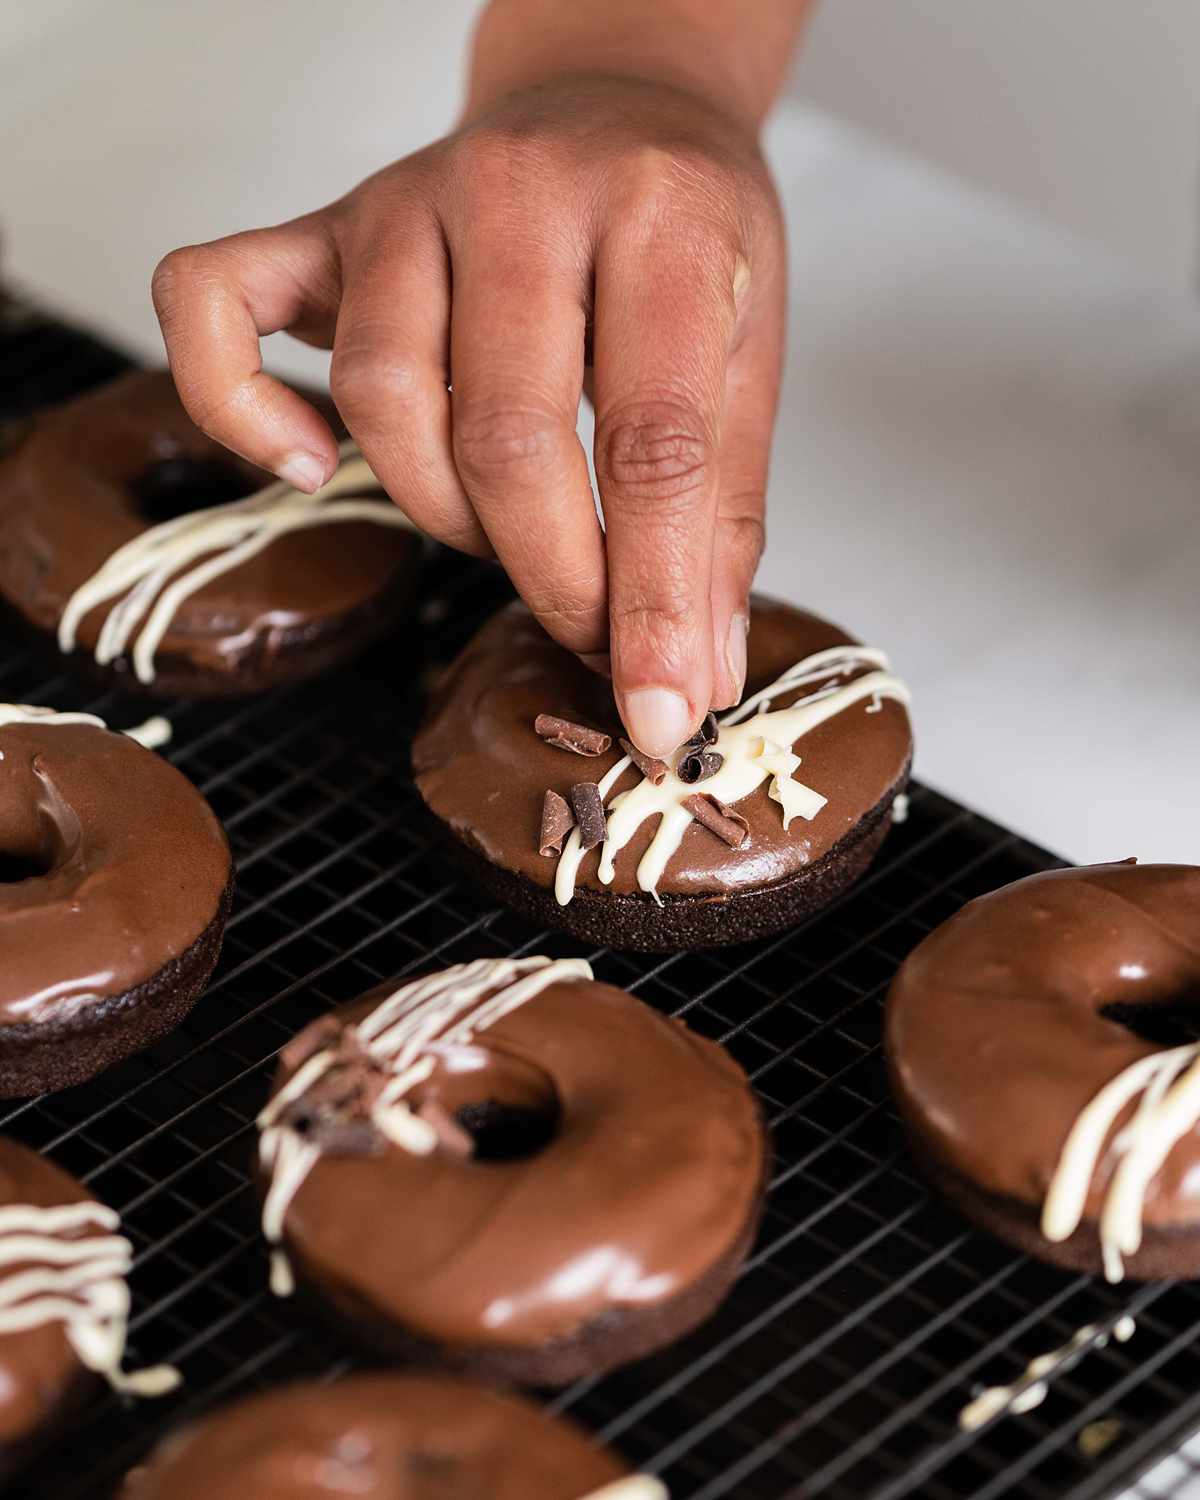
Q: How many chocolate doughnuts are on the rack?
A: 7